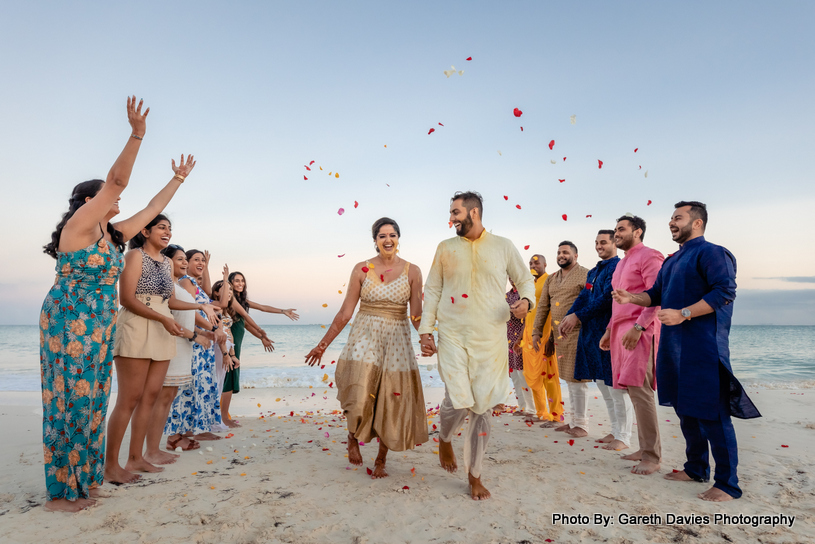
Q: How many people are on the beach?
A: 15